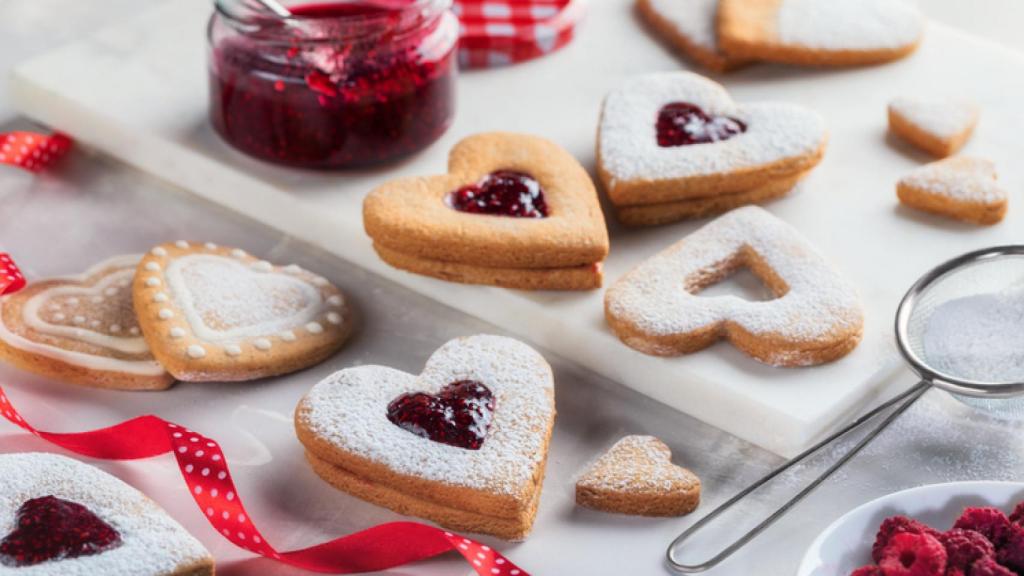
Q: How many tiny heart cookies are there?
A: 3